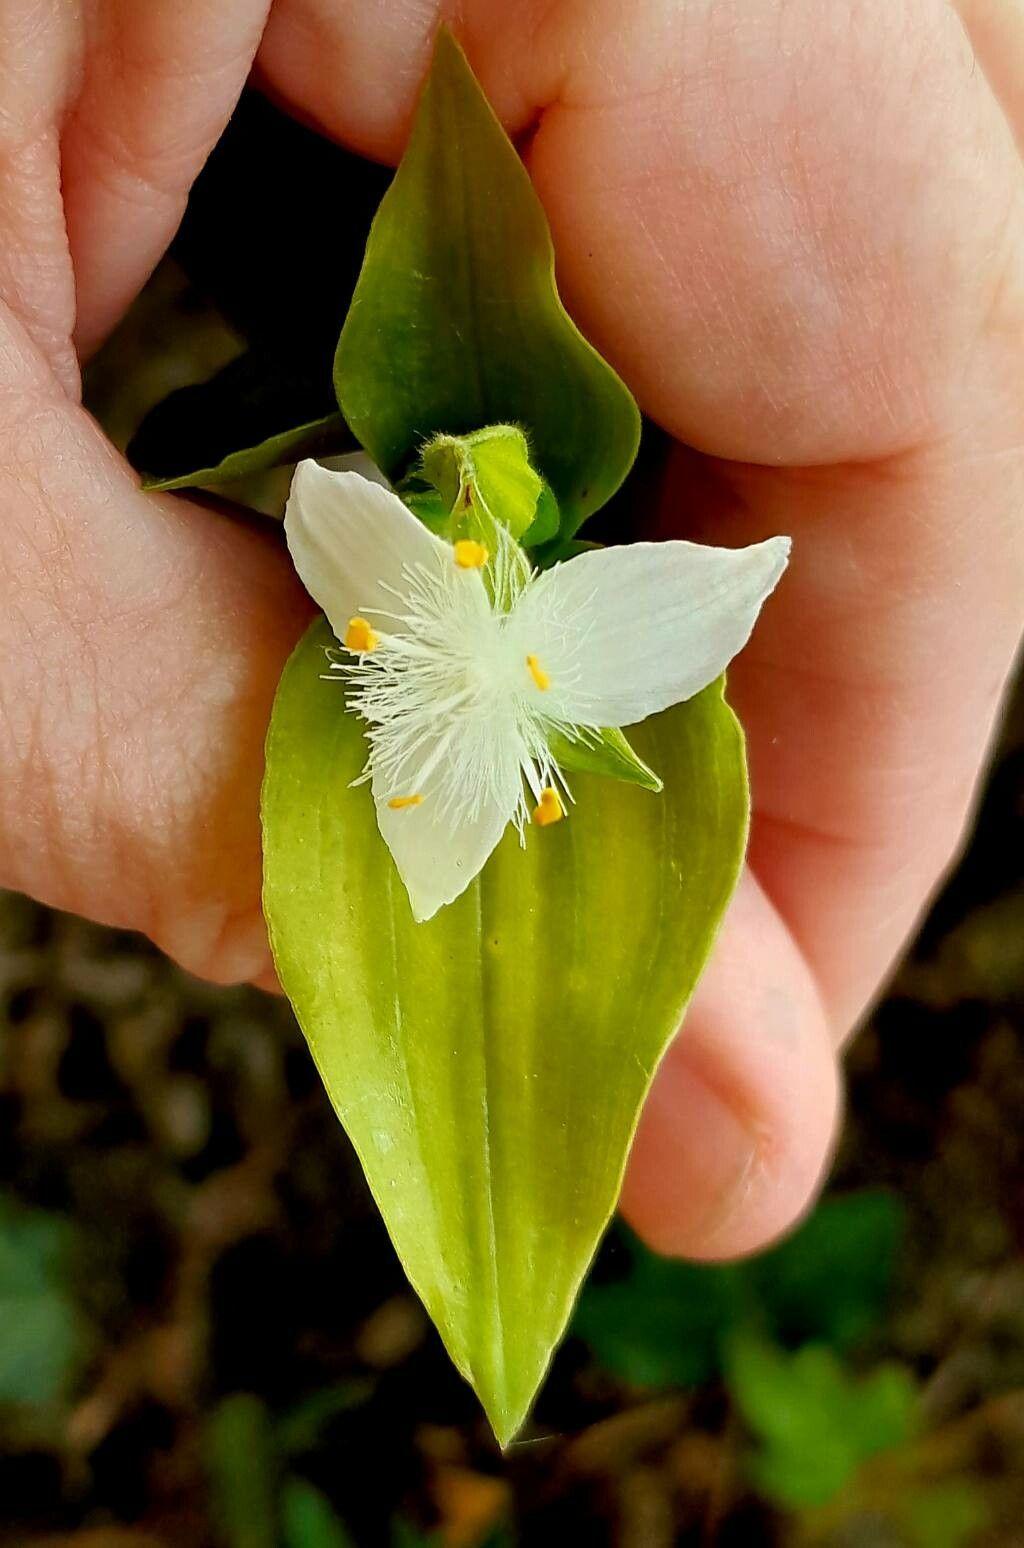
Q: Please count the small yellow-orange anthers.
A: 5